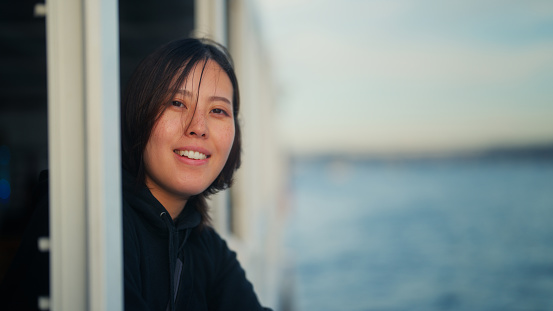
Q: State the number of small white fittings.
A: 3